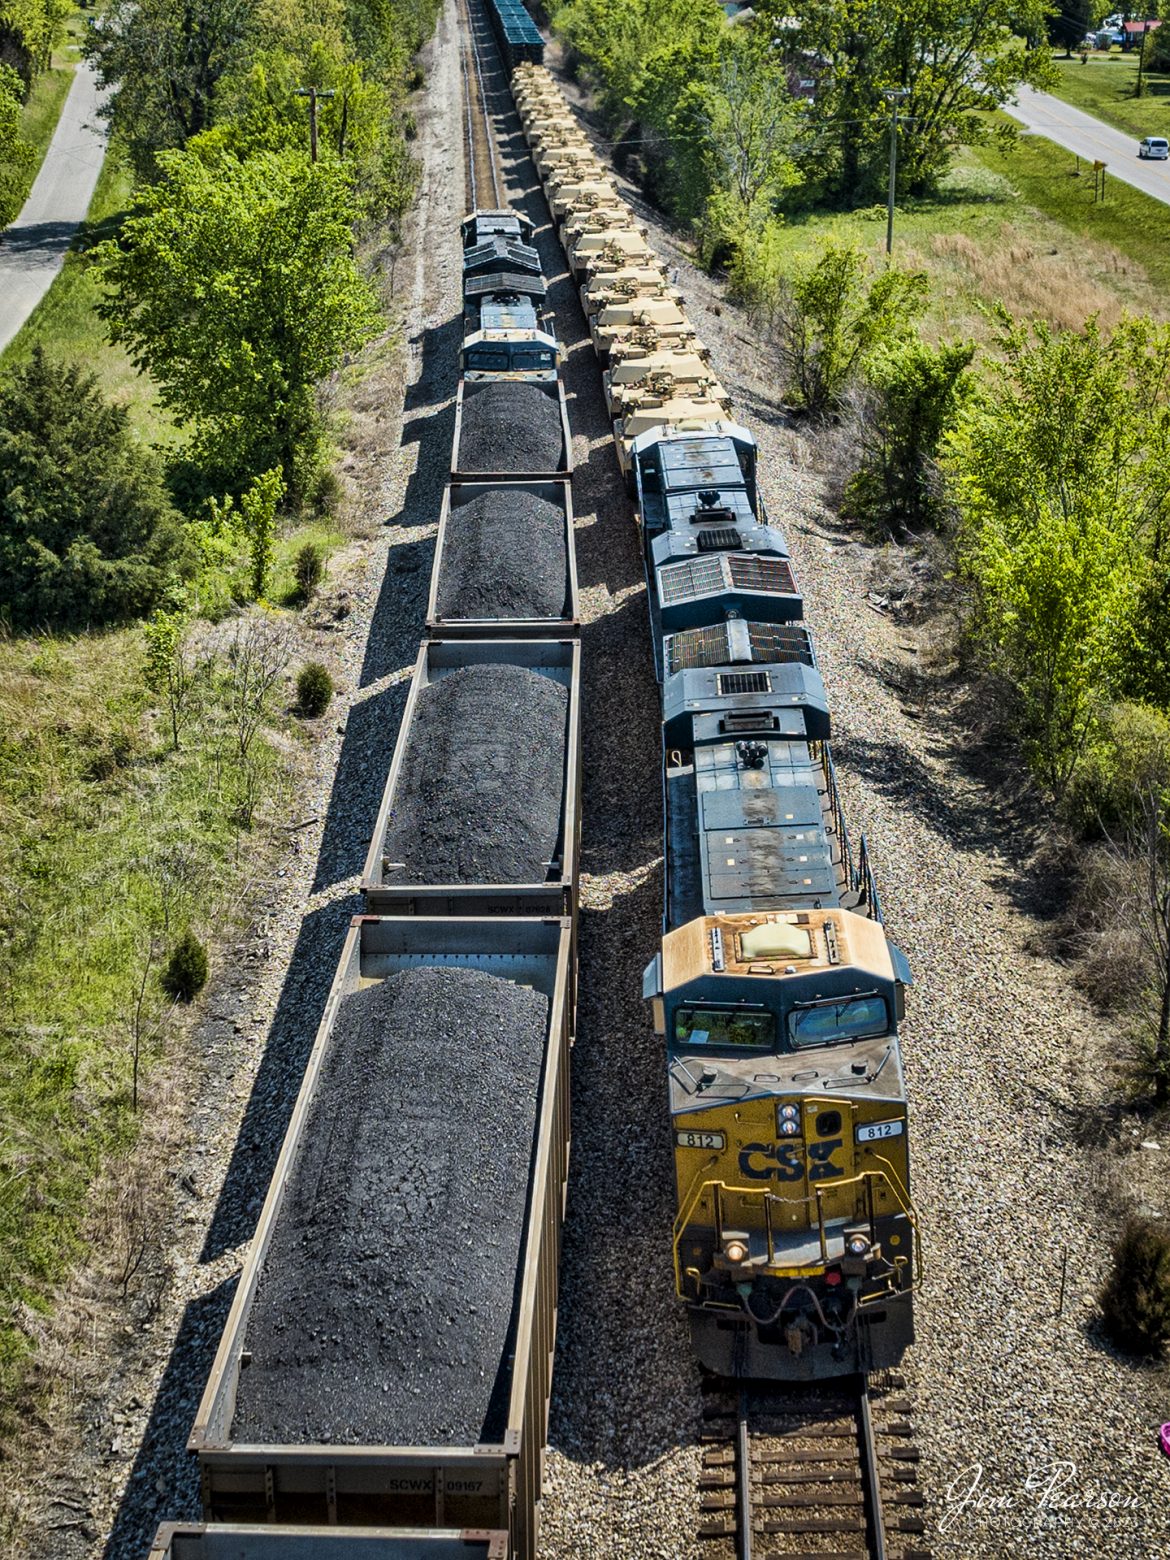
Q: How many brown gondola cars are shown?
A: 5